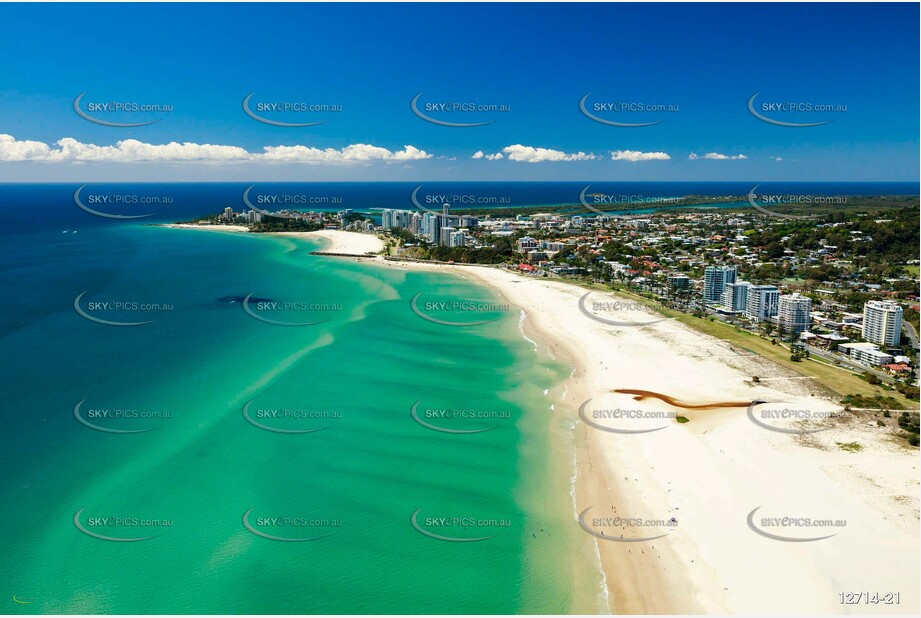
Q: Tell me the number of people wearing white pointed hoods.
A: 0